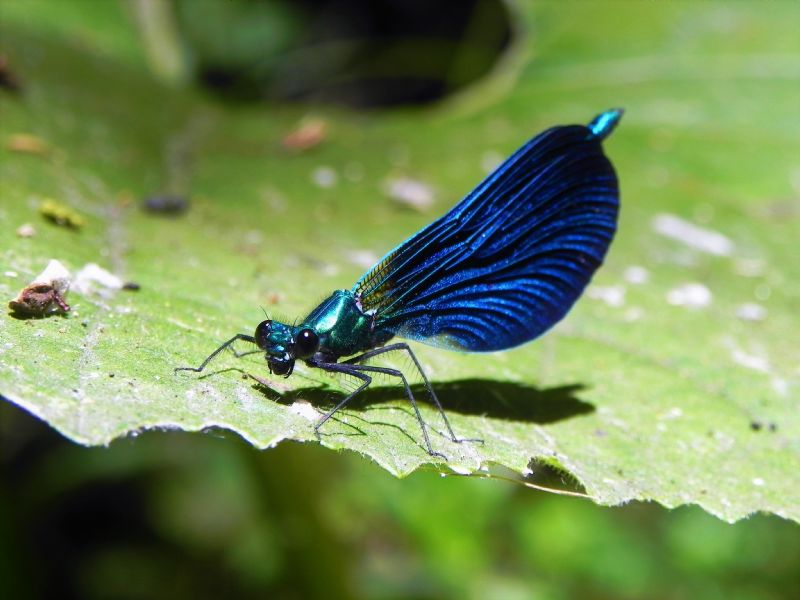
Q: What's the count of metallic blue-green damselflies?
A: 1